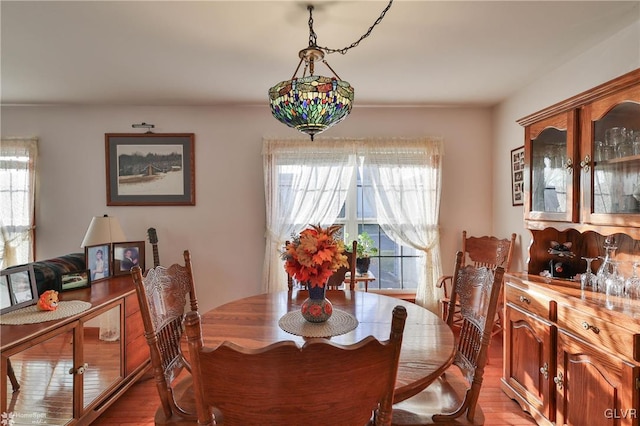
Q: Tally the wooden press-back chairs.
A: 5